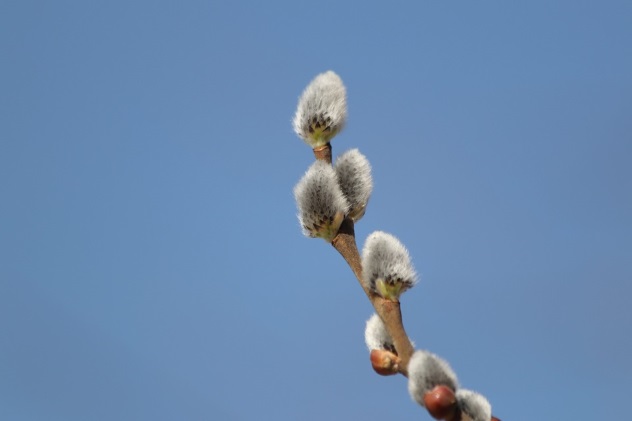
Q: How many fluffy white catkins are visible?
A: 7